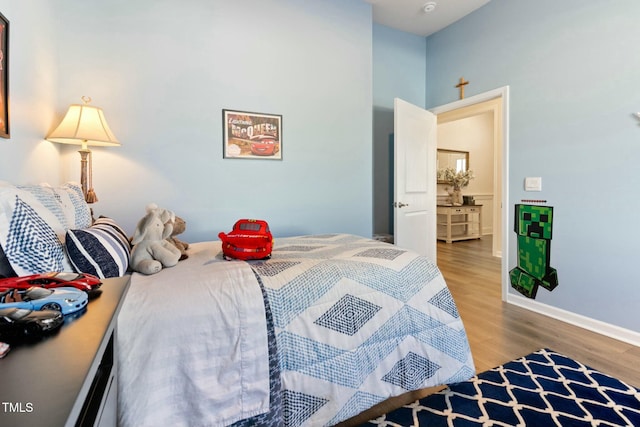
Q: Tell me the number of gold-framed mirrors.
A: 1